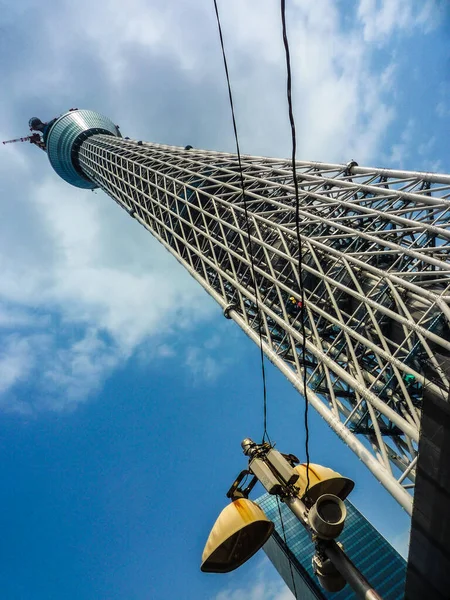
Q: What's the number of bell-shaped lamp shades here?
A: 2